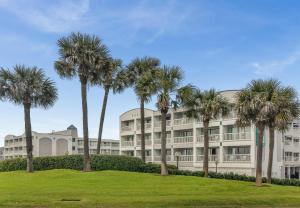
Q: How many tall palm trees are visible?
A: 8